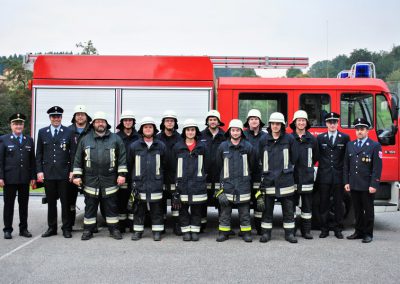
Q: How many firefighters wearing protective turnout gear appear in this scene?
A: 11